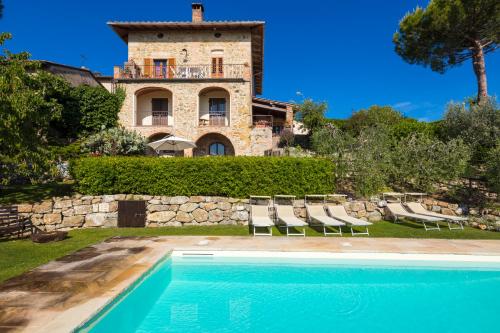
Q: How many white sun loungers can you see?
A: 6